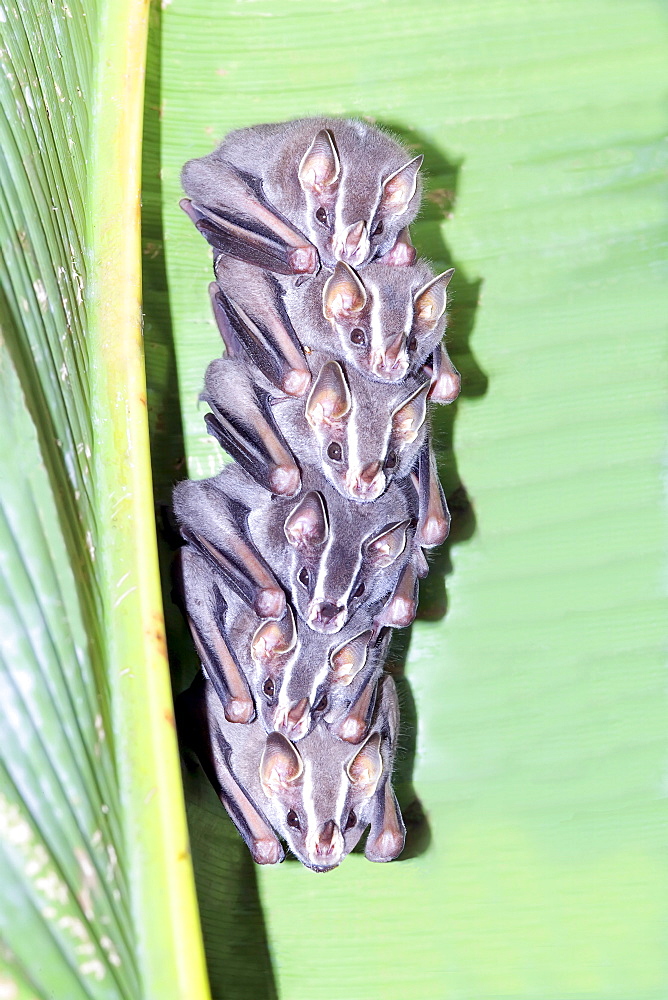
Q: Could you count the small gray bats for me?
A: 6